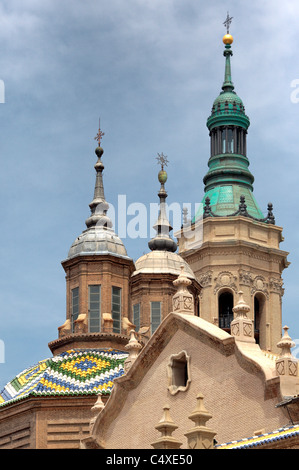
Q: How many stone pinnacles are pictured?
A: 7